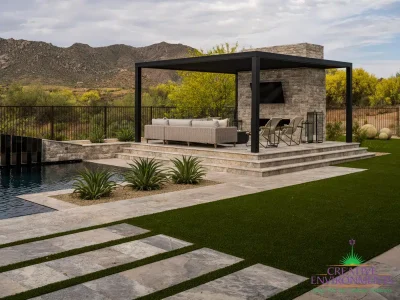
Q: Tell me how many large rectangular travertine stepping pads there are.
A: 4